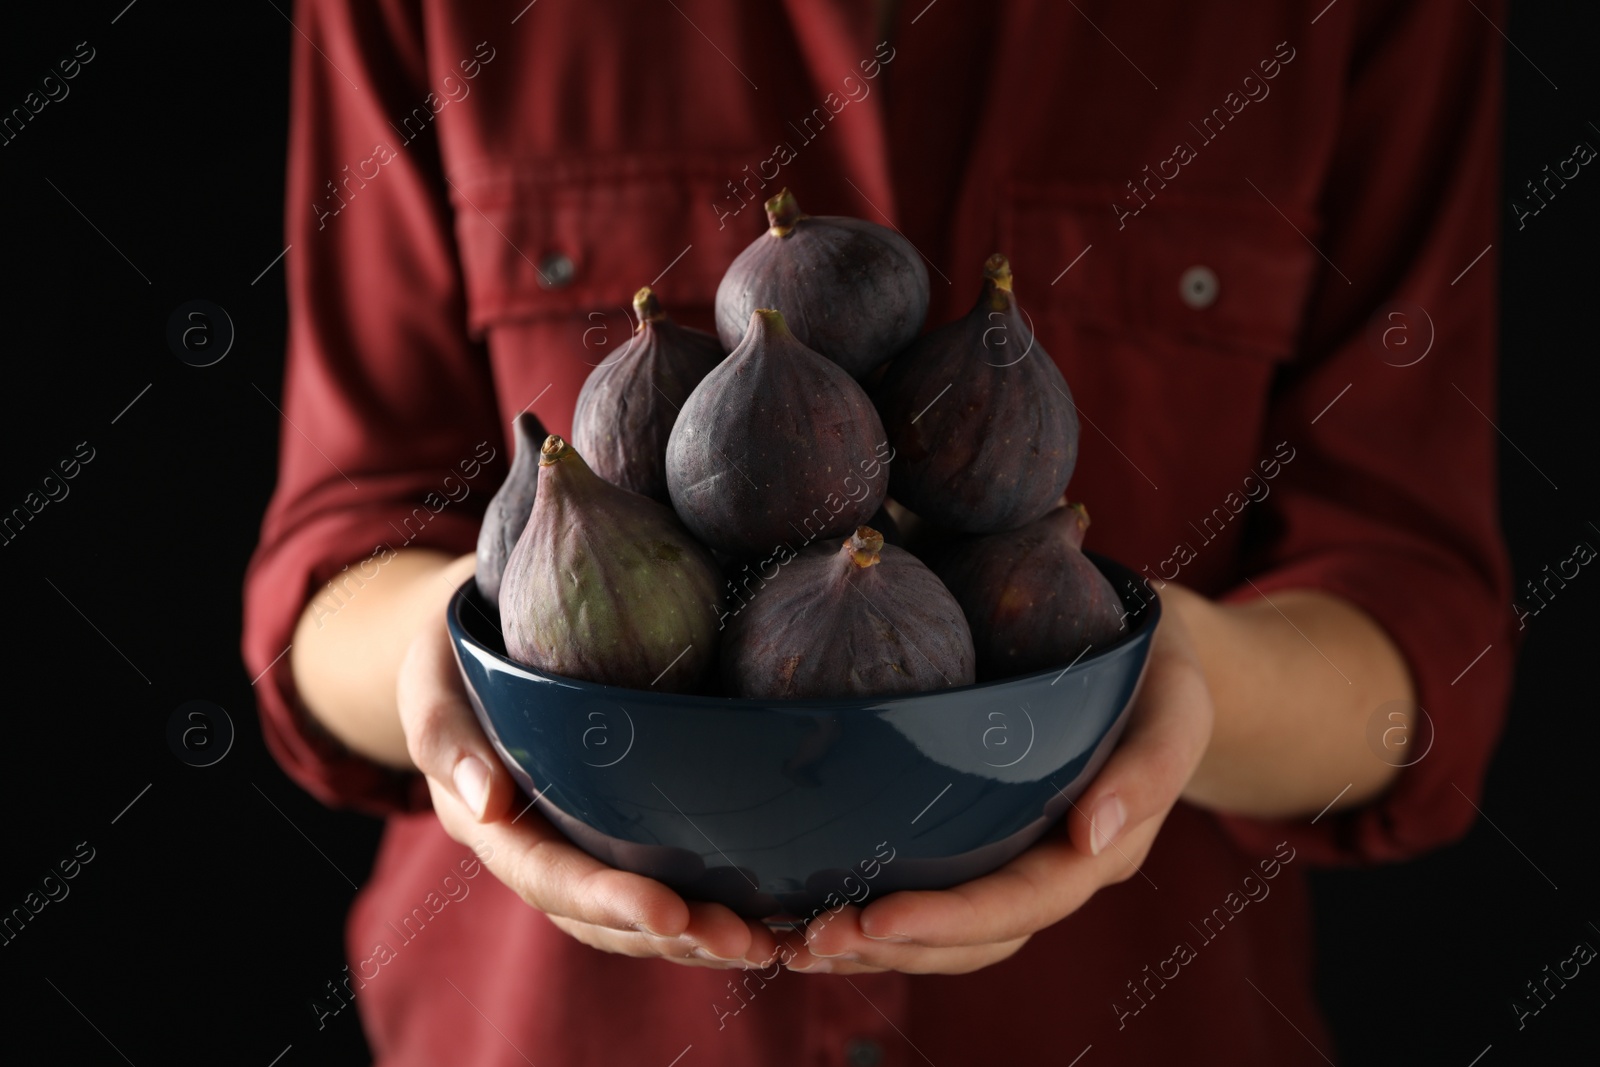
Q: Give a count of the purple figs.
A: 8